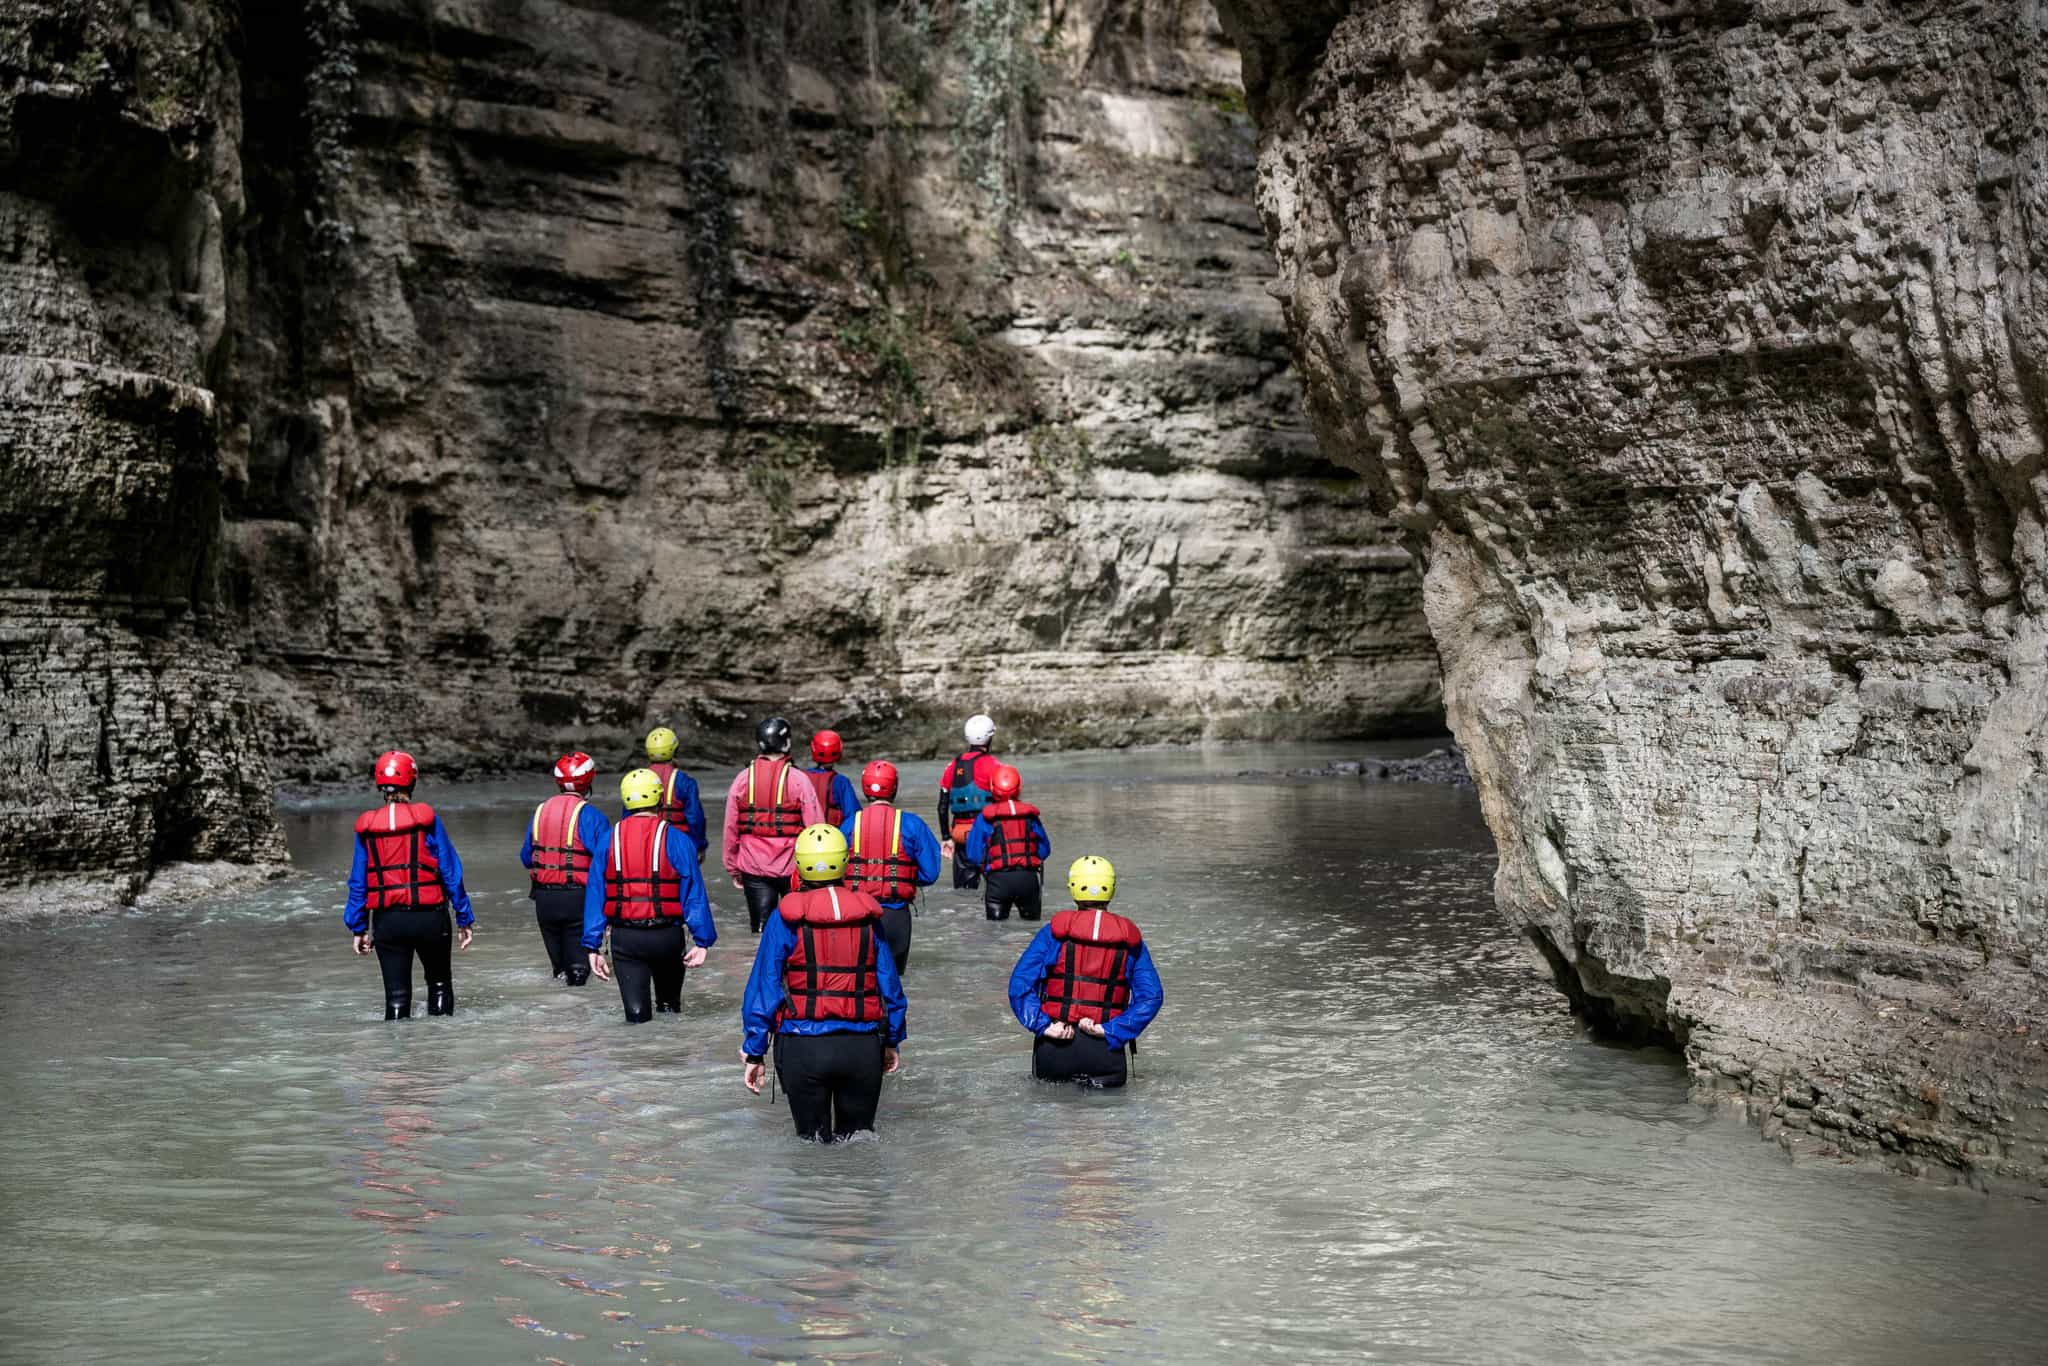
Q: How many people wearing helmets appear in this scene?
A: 11